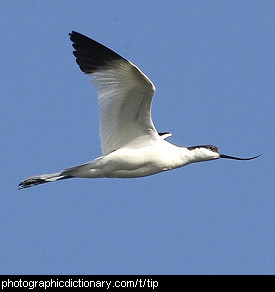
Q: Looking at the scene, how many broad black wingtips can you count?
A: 1